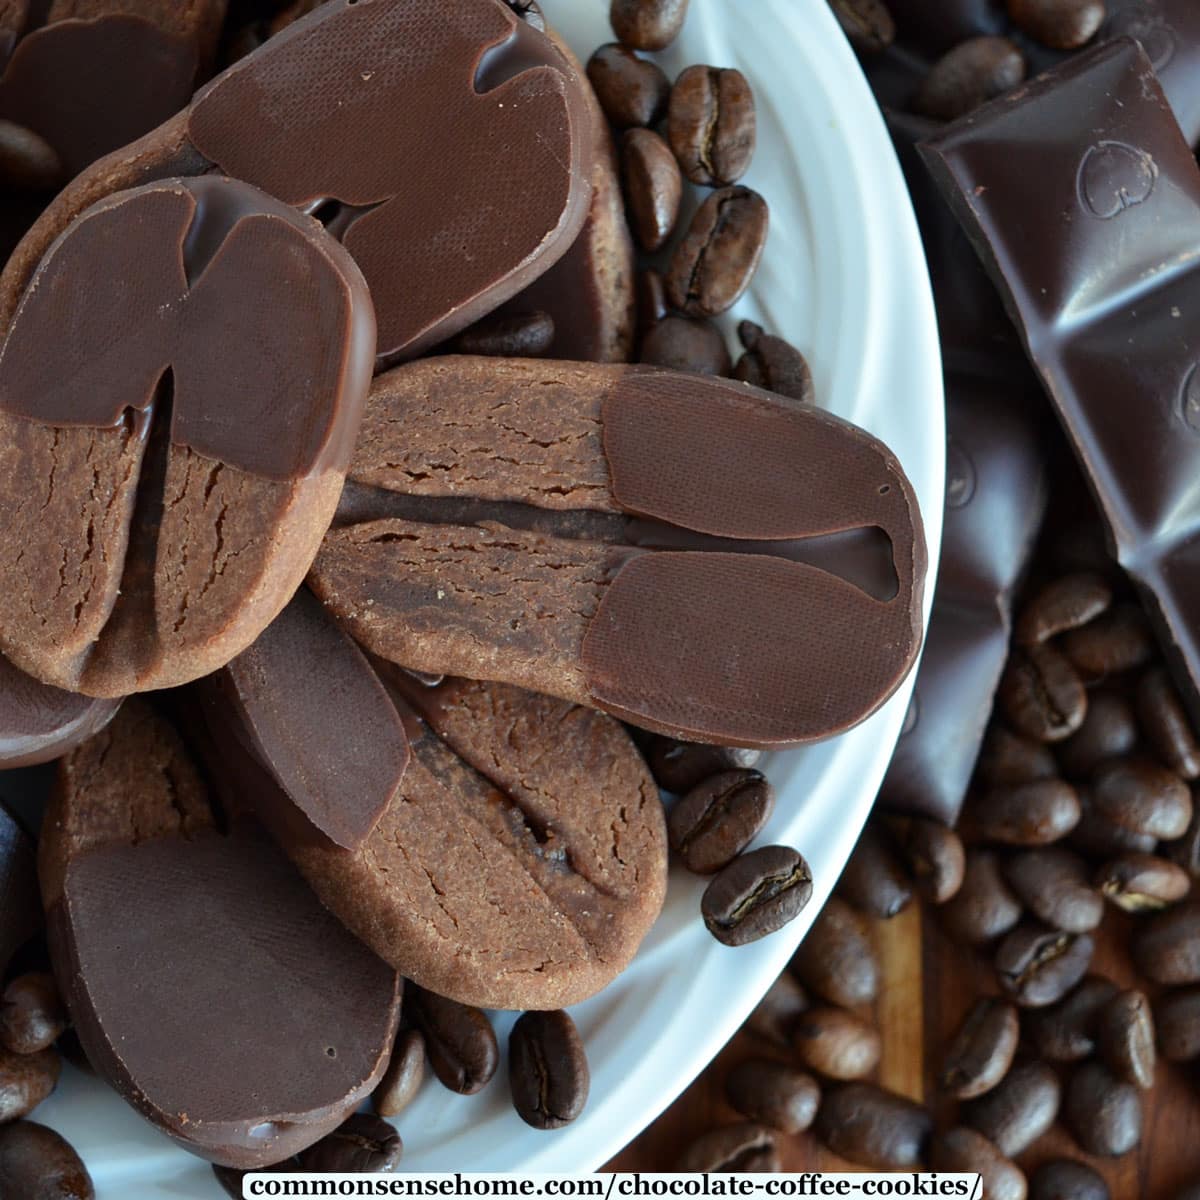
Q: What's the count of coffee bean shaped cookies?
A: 8